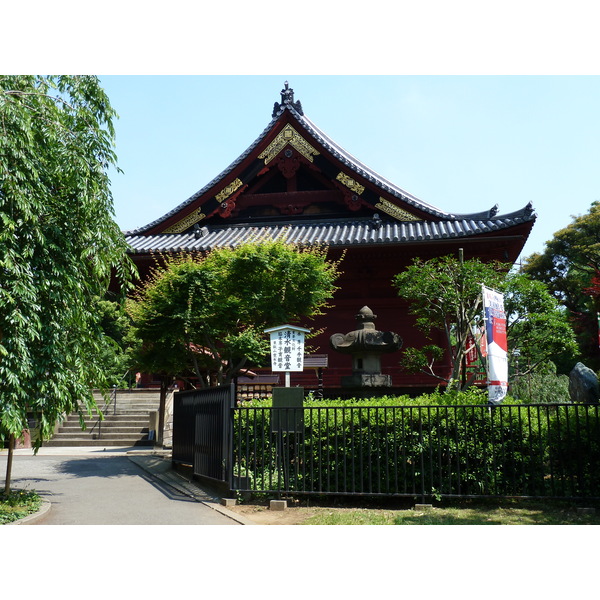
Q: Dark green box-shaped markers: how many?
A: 1